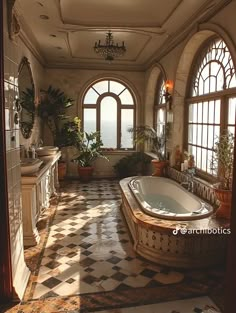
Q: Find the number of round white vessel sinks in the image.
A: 2